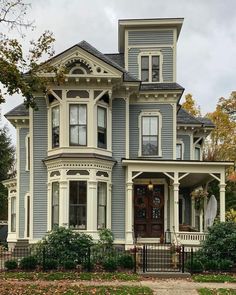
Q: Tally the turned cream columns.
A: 3